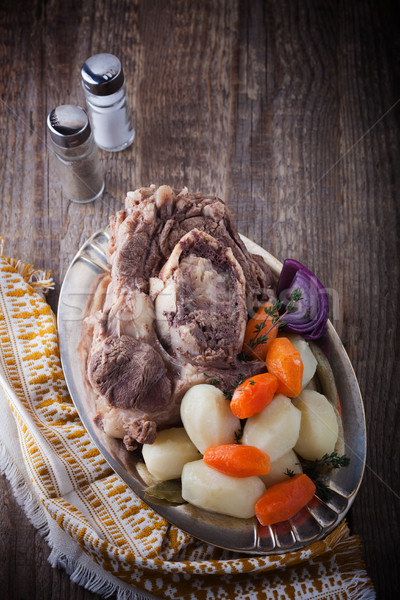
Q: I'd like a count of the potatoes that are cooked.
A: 7